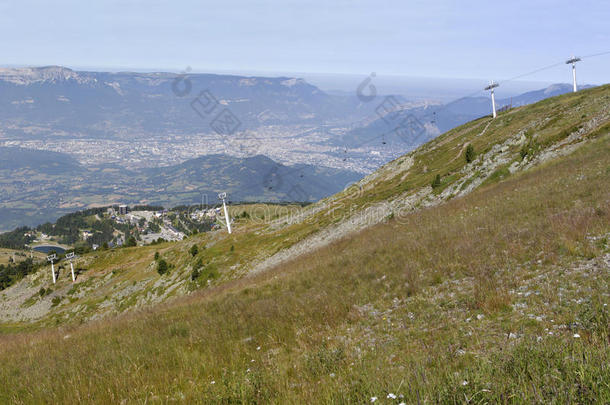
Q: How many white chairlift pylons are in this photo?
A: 5